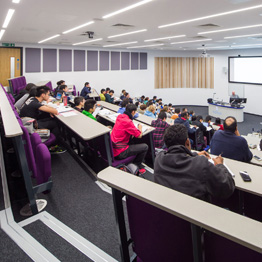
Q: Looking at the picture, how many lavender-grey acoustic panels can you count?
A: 10